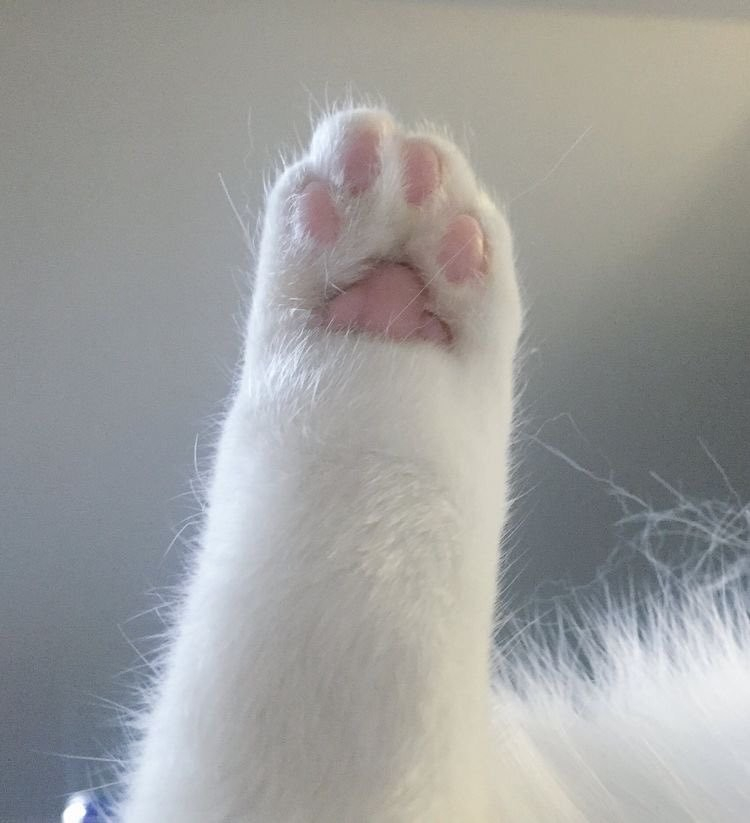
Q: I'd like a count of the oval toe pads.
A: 4